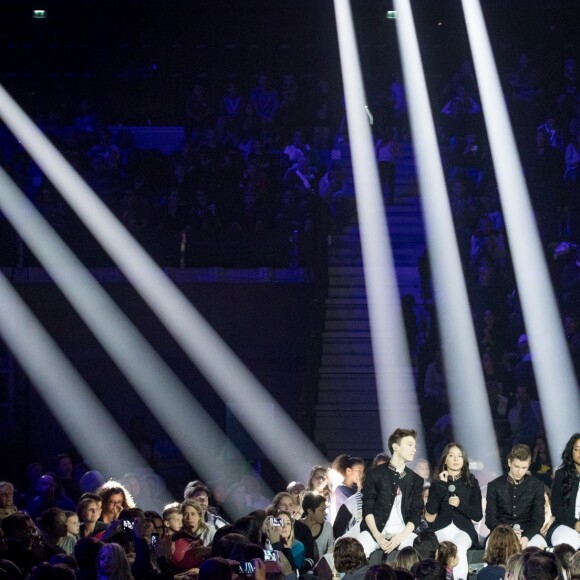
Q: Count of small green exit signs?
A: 2